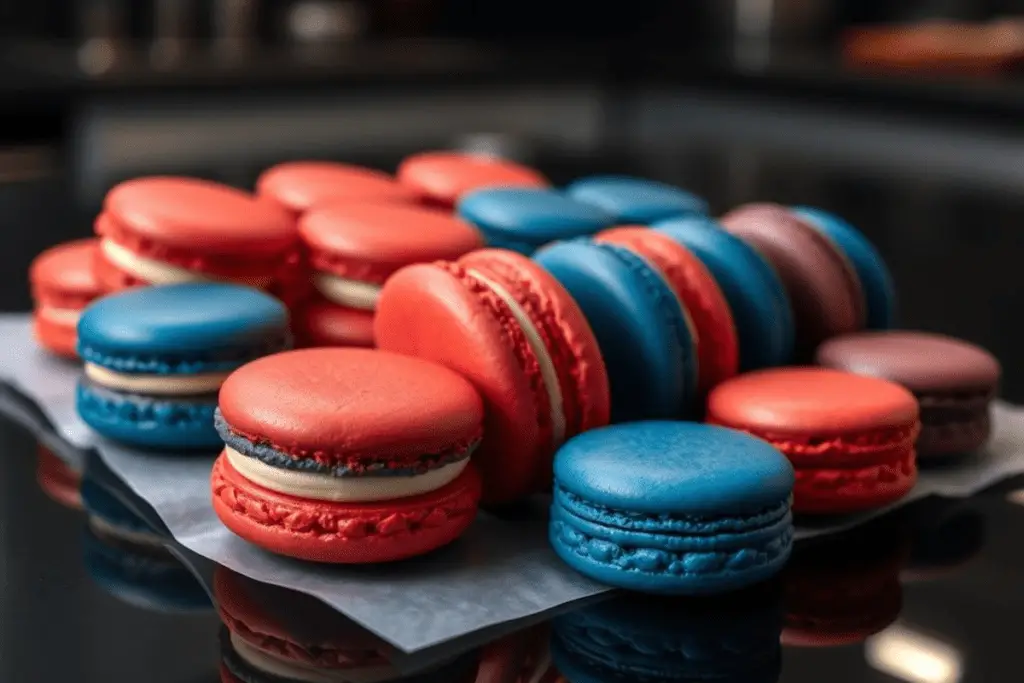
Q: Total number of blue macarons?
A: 7